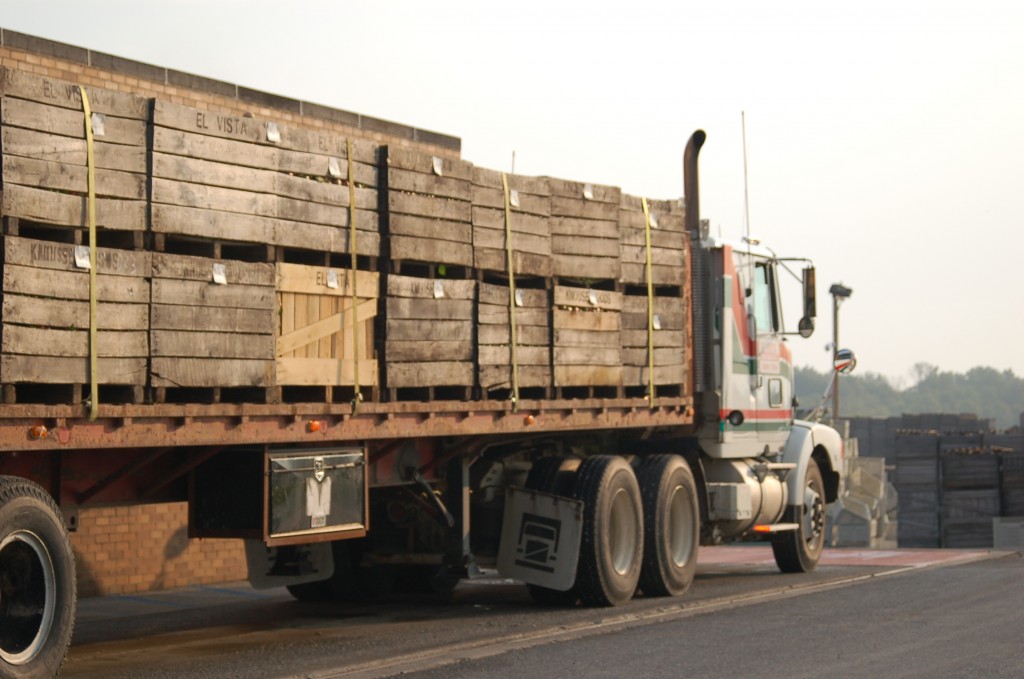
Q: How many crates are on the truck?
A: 14